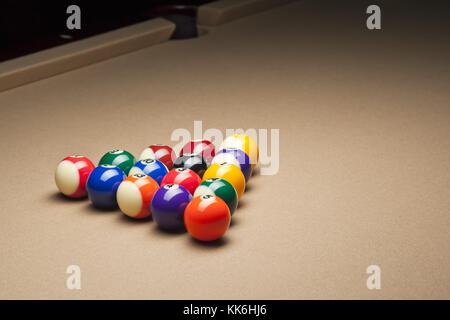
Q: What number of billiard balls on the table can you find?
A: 15